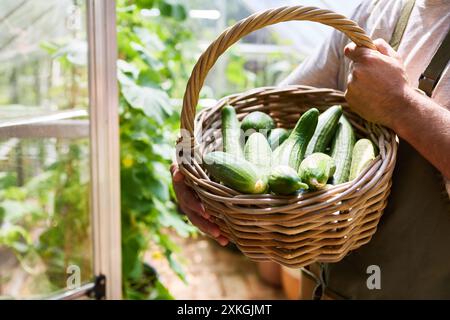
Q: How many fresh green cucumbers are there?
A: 11